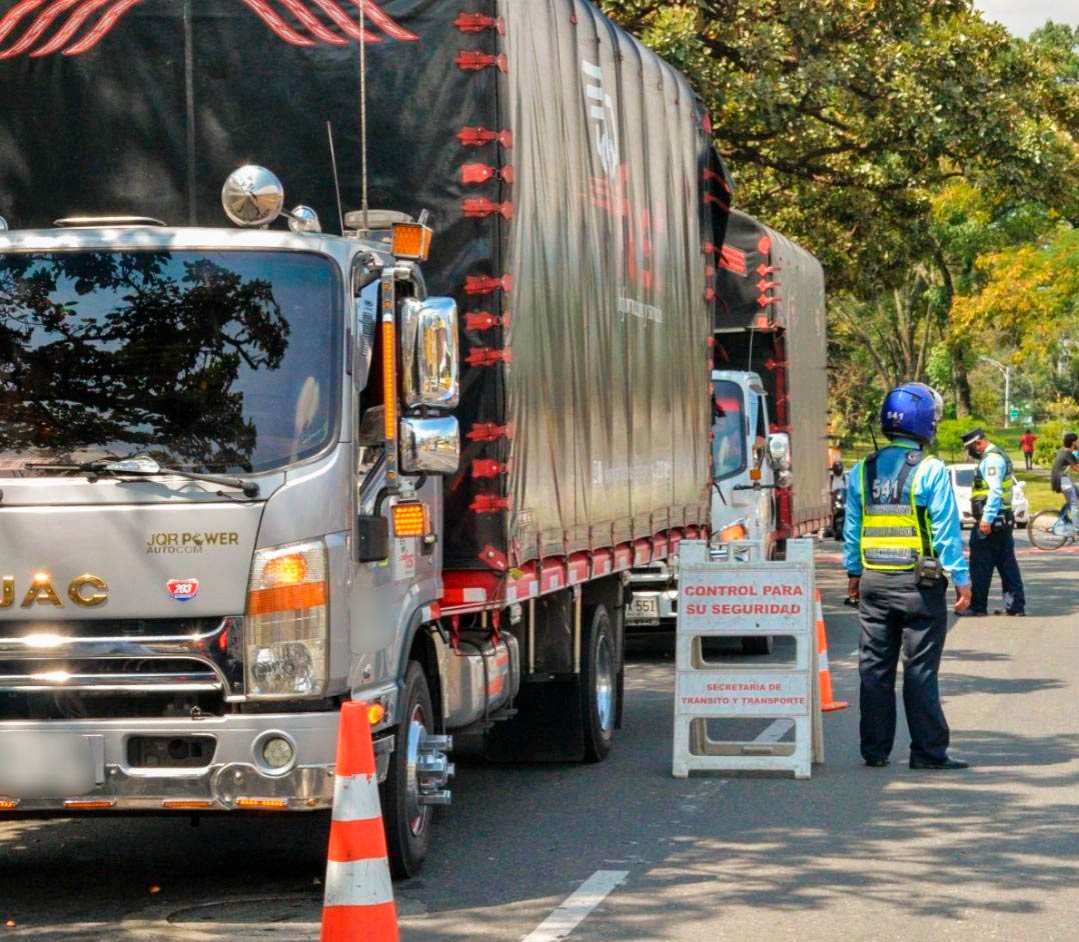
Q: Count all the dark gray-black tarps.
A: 2